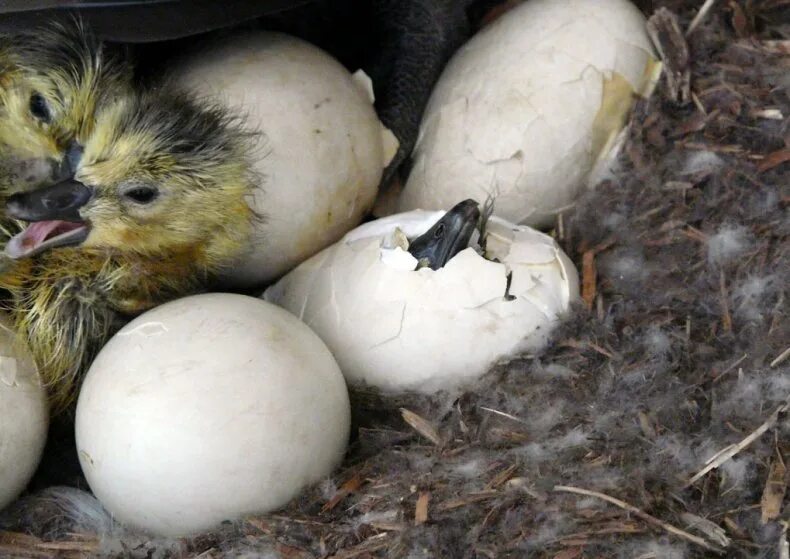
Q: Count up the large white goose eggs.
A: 5